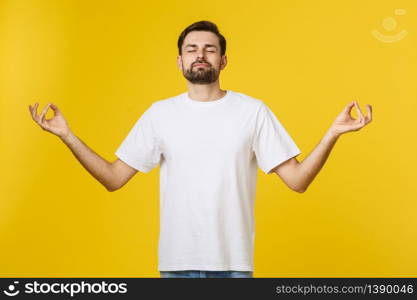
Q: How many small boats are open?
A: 0